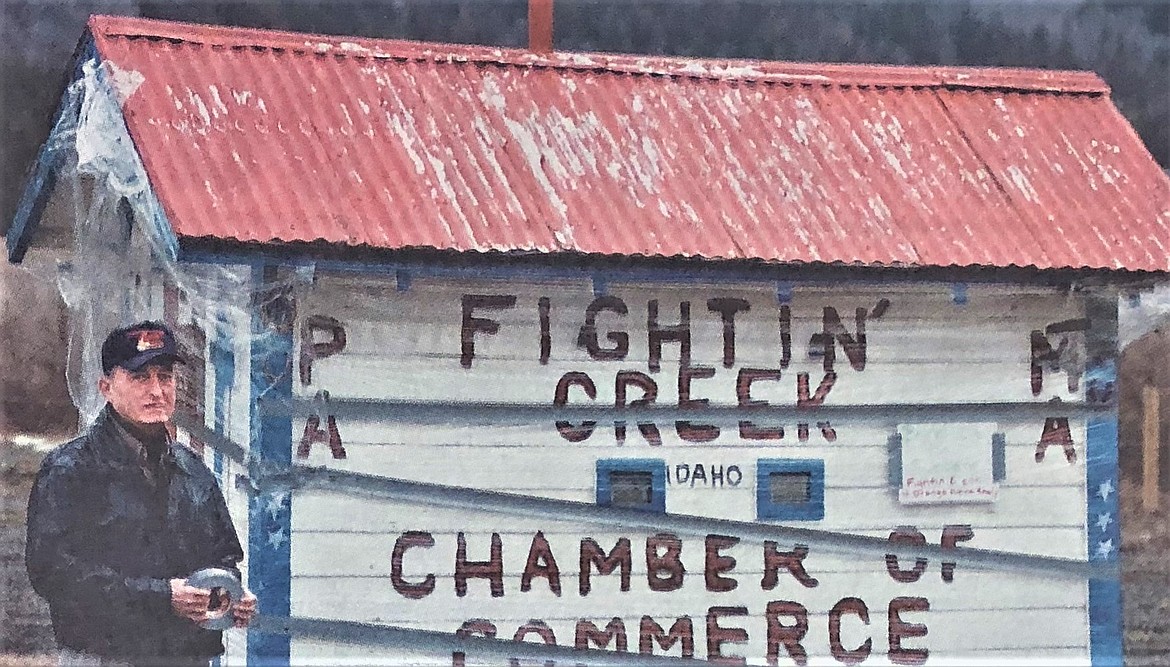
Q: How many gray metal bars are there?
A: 3